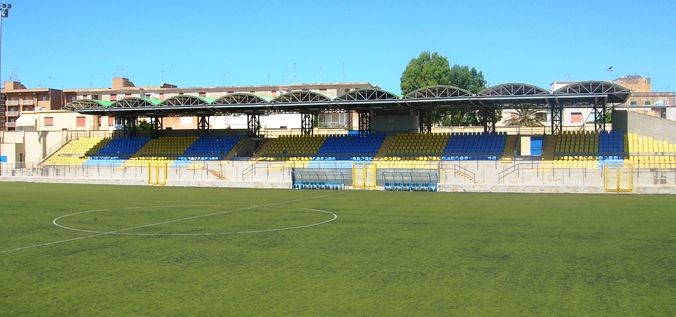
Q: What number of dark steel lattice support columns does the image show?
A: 10